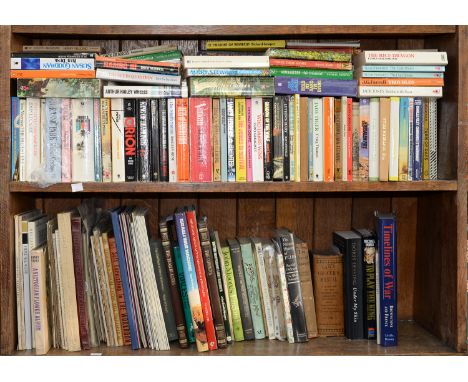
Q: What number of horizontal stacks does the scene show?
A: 5